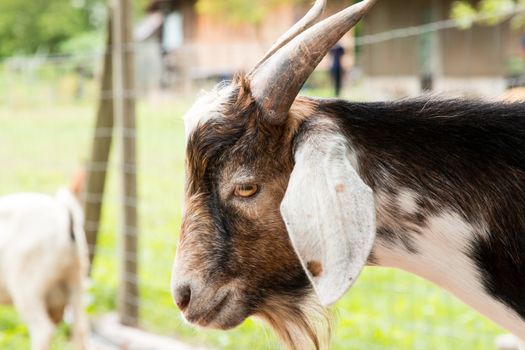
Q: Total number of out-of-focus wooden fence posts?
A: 2